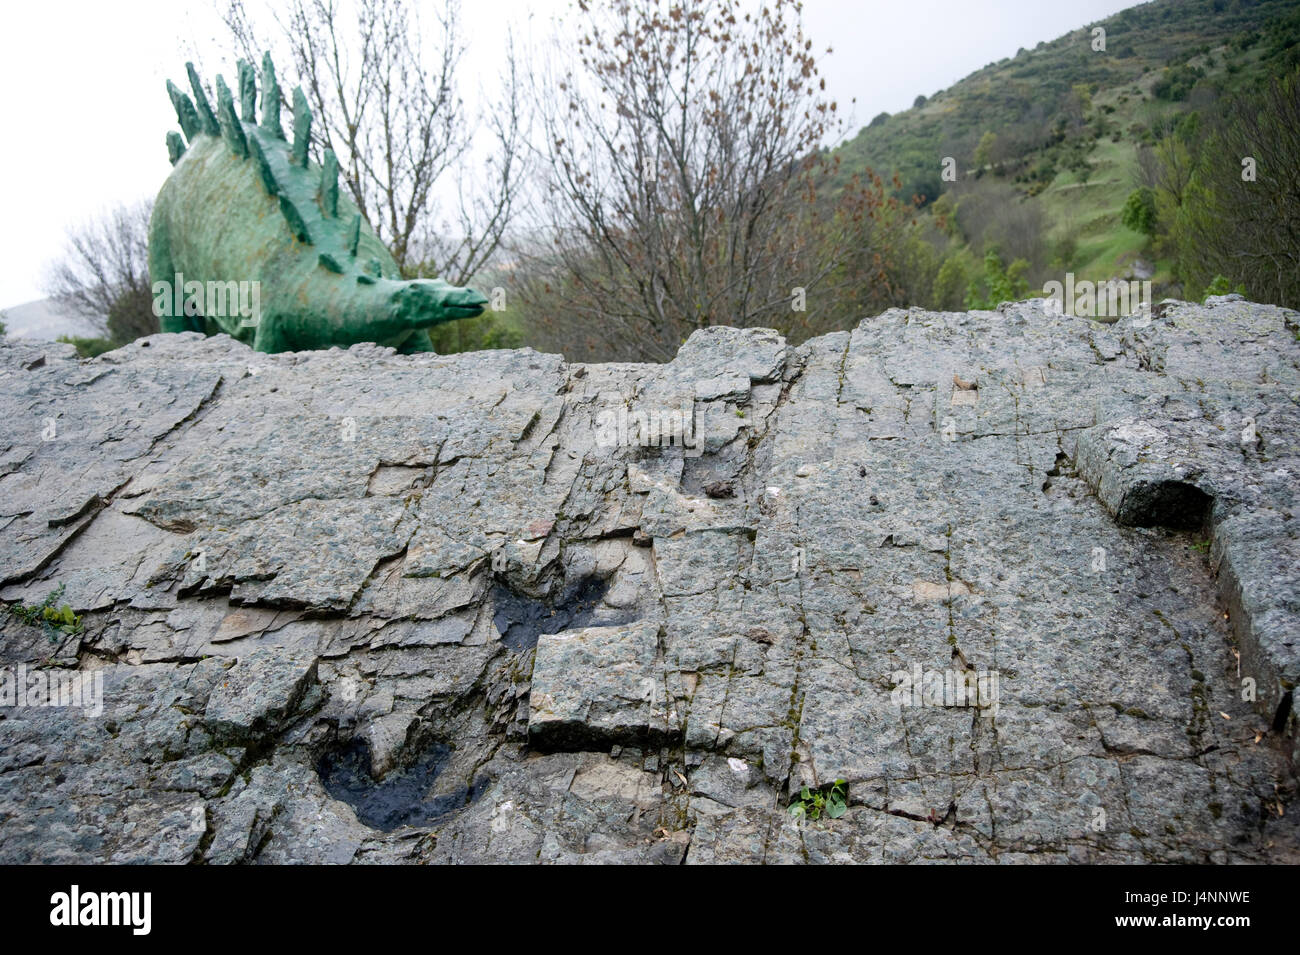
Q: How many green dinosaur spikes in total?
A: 14